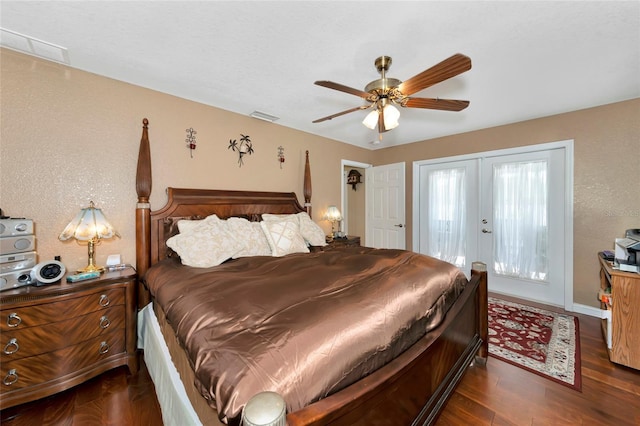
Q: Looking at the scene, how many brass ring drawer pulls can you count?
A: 6